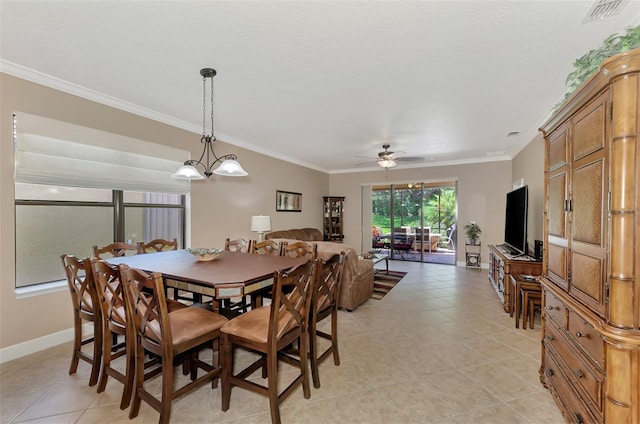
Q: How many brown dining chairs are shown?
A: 10